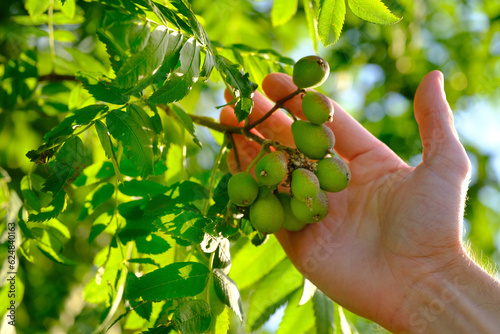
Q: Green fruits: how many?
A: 10